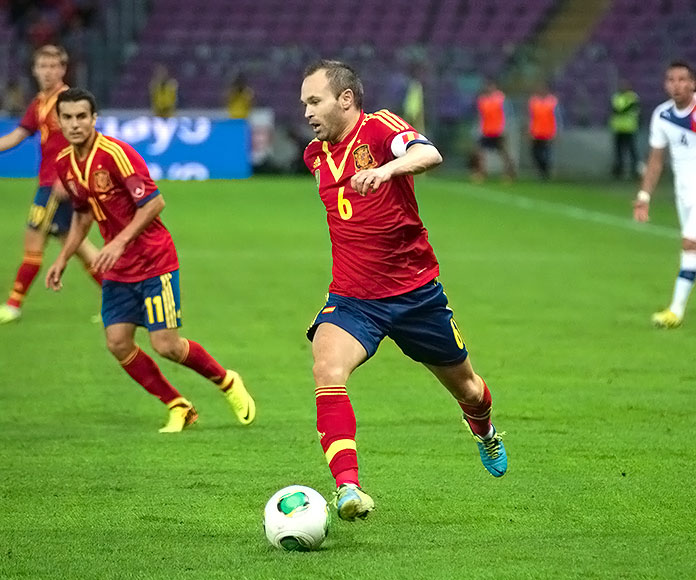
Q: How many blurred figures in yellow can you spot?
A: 2